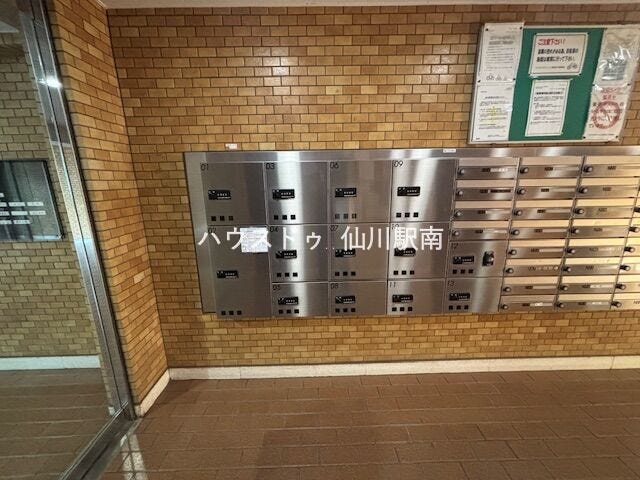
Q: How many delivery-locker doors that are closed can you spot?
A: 13